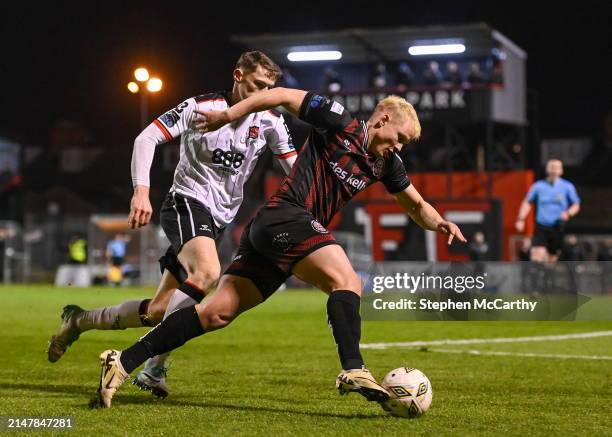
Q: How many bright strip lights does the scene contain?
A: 2